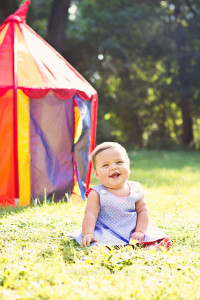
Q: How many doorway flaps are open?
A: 1